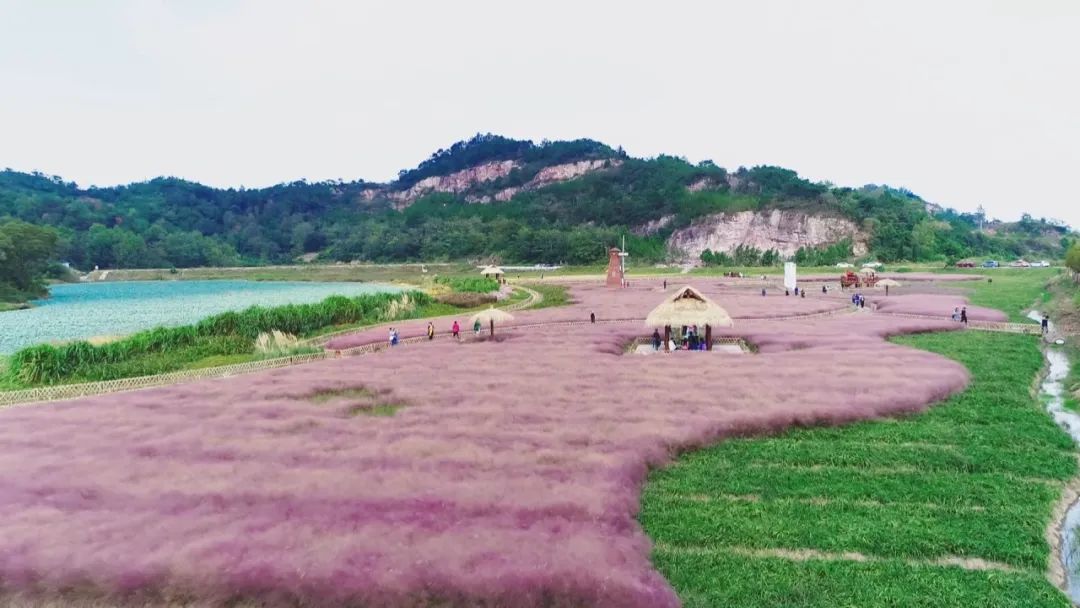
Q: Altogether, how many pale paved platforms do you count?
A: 1